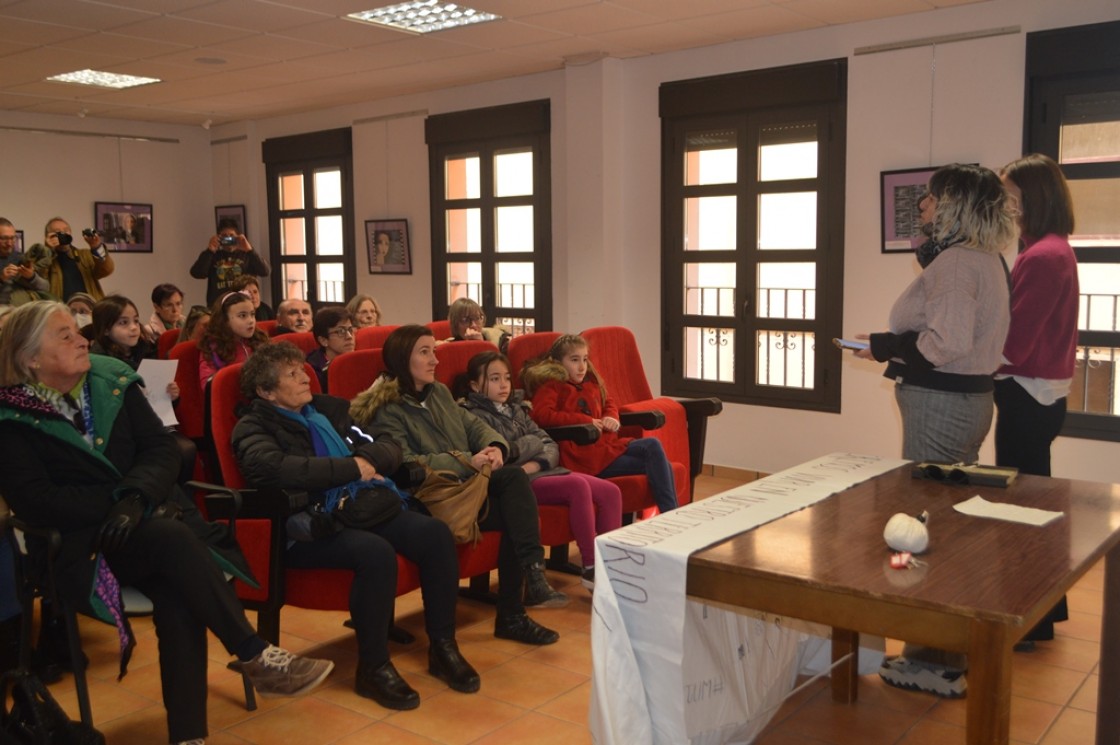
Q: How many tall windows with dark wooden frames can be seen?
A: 4